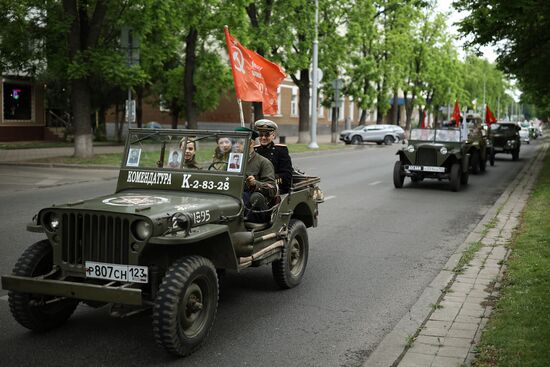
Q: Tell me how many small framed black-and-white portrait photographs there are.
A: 3